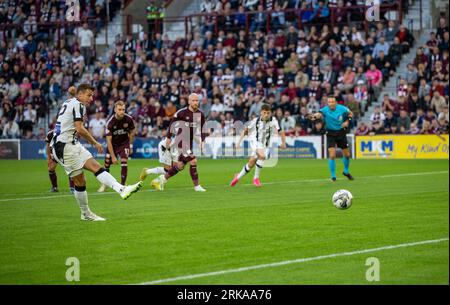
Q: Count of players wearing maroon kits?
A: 3